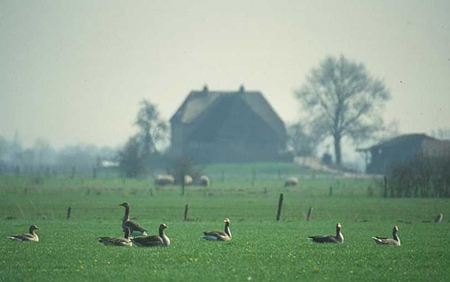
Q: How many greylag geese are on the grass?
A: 7